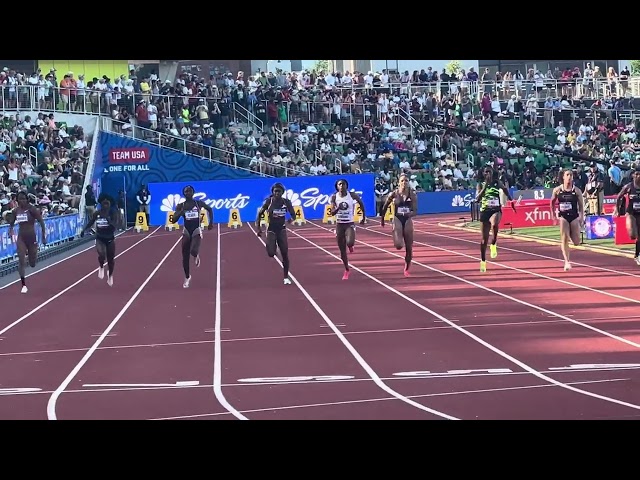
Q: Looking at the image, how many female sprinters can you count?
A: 9